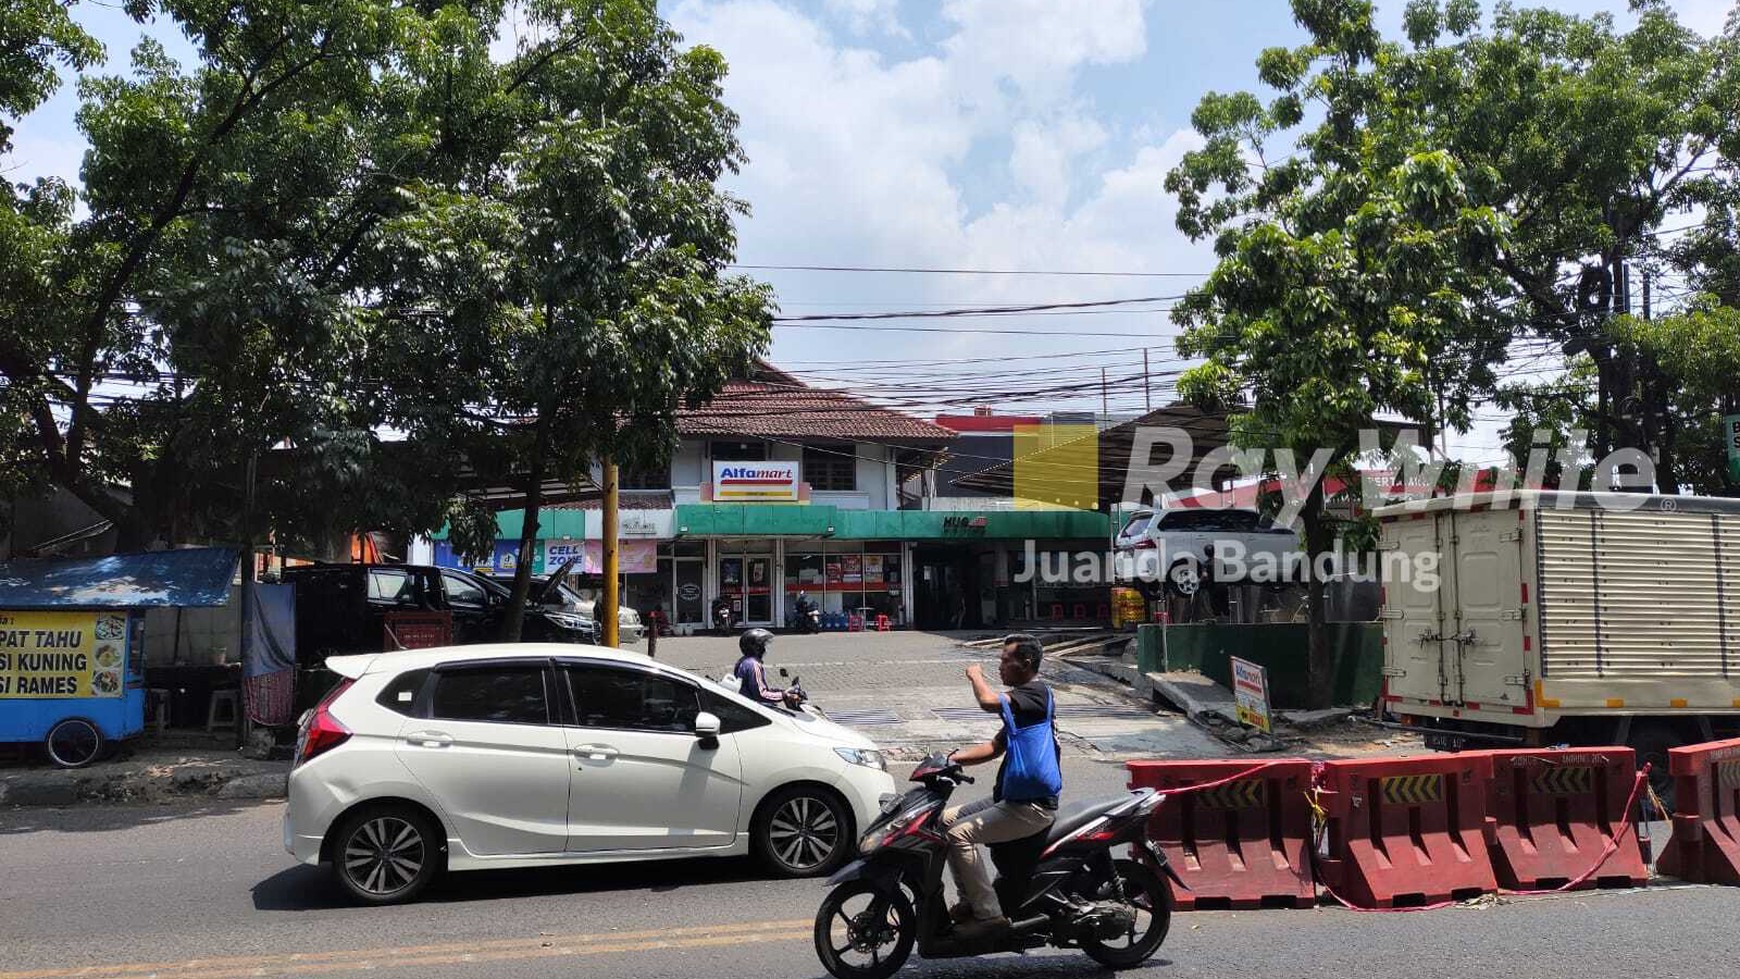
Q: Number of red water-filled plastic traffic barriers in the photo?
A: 4